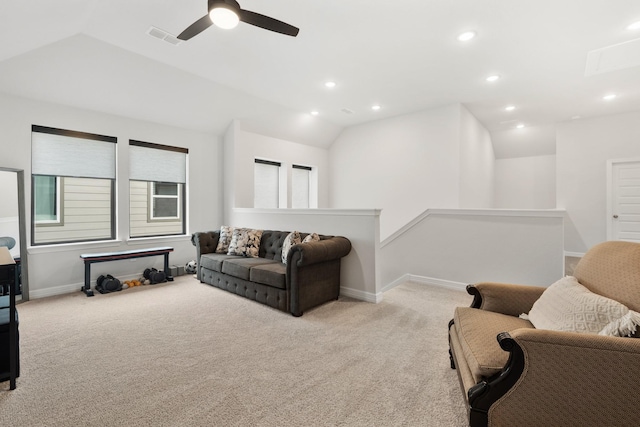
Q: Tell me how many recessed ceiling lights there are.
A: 9